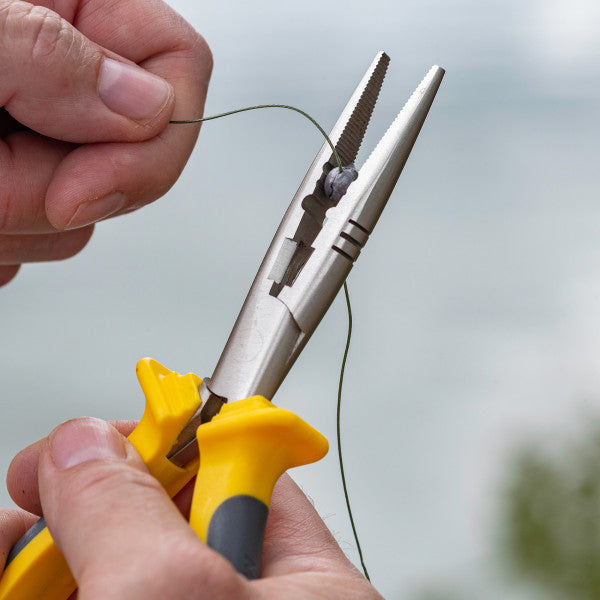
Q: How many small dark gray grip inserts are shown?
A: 2